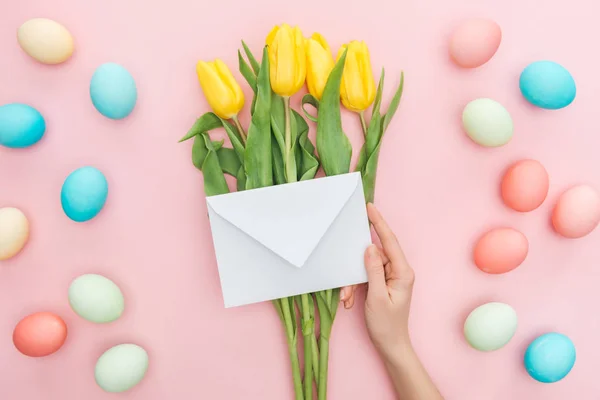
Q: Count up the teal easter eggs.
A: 5